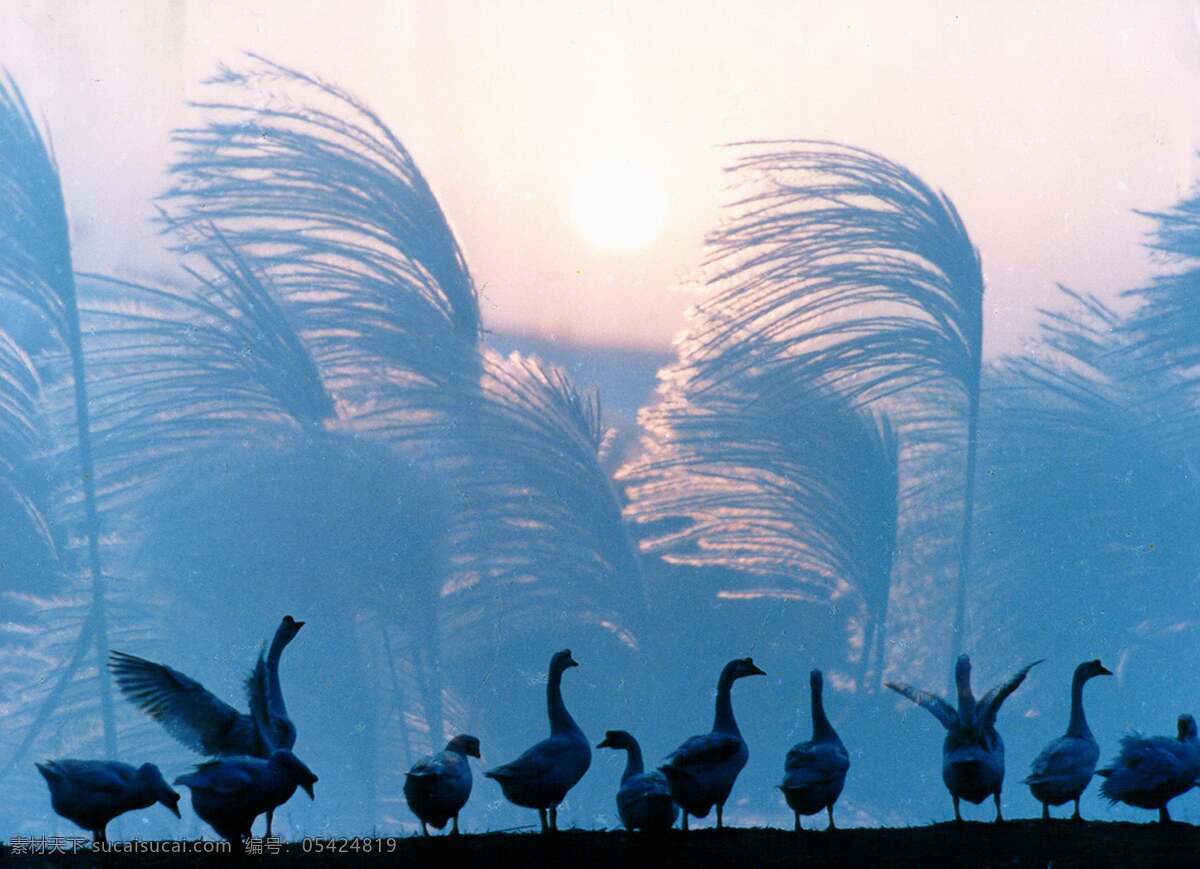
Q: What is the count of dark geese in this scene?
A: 11